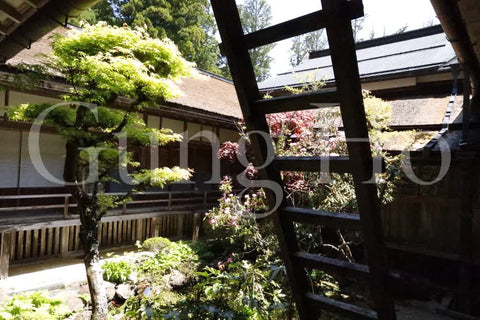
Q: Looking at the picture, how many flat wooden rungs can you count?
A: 6